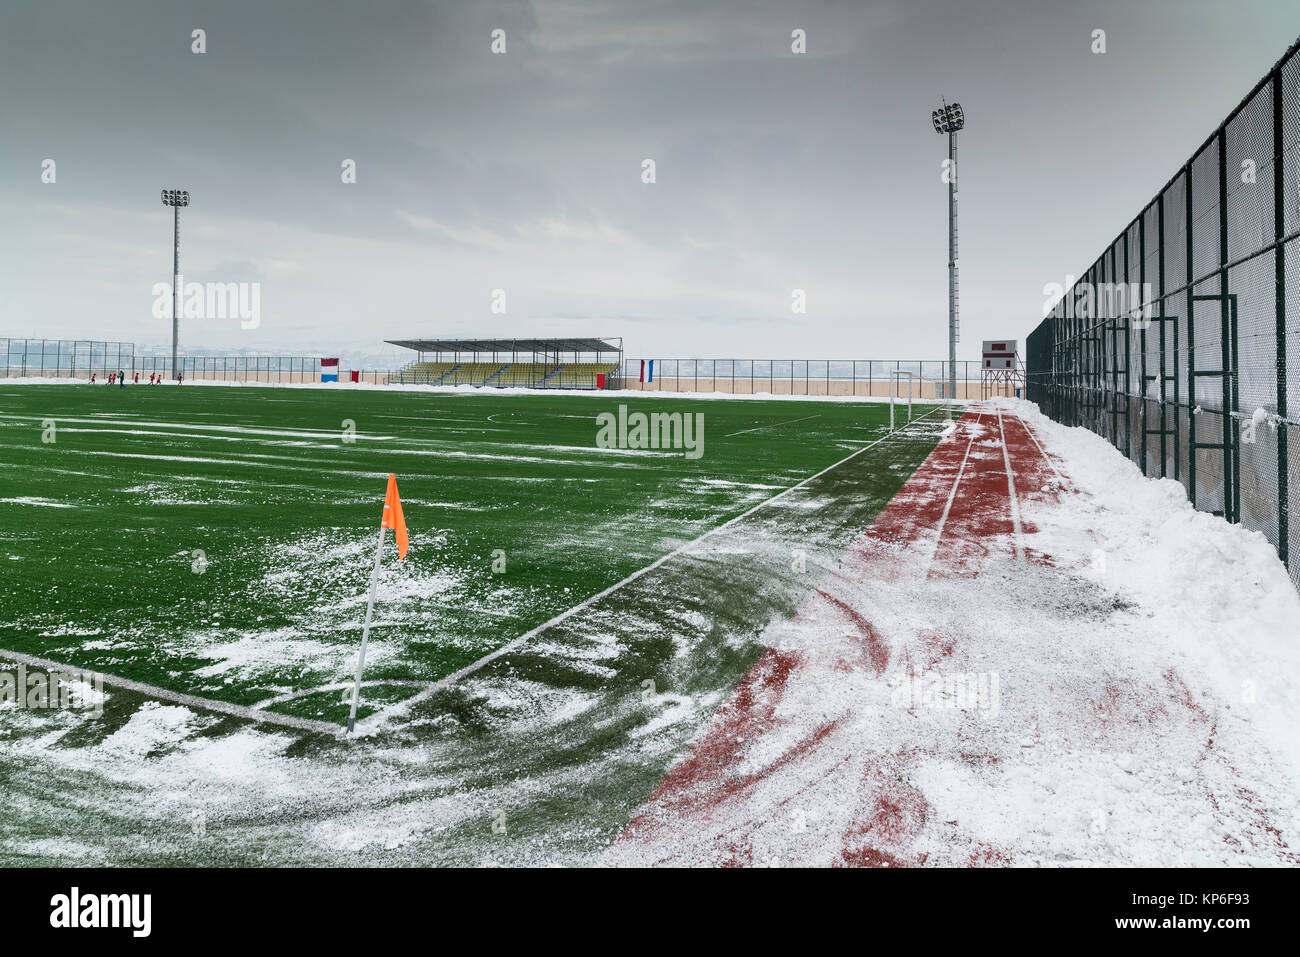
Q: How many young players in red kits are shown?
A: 7